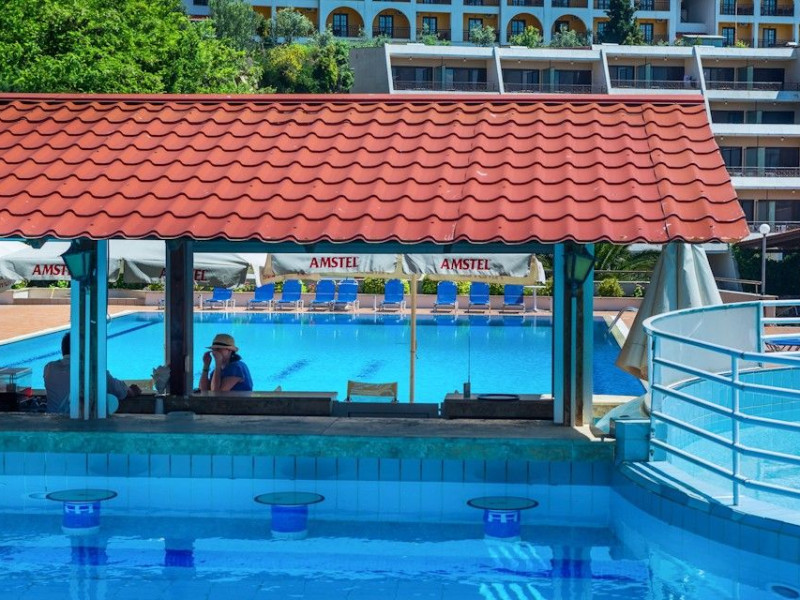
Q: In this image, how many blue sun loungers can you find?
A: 9